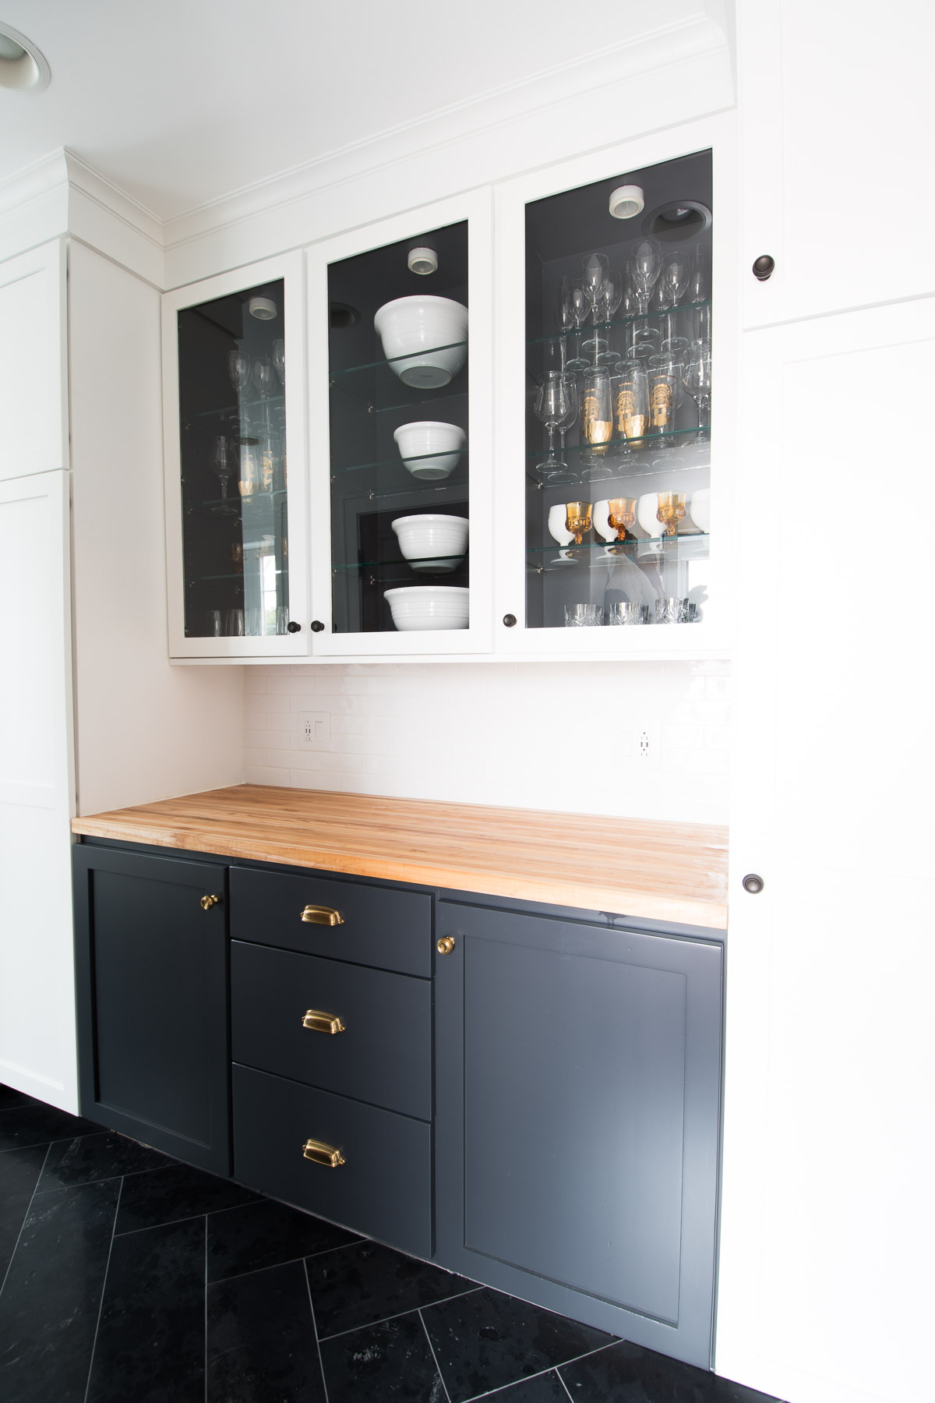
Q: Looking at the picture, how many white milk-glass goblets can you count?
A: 4